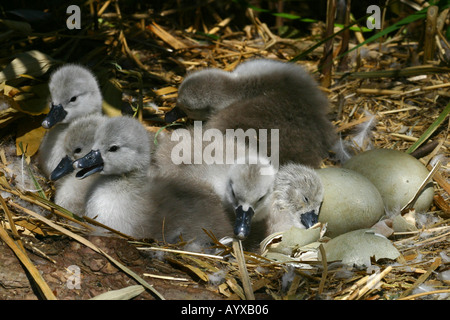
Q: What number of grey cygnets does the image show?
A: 6